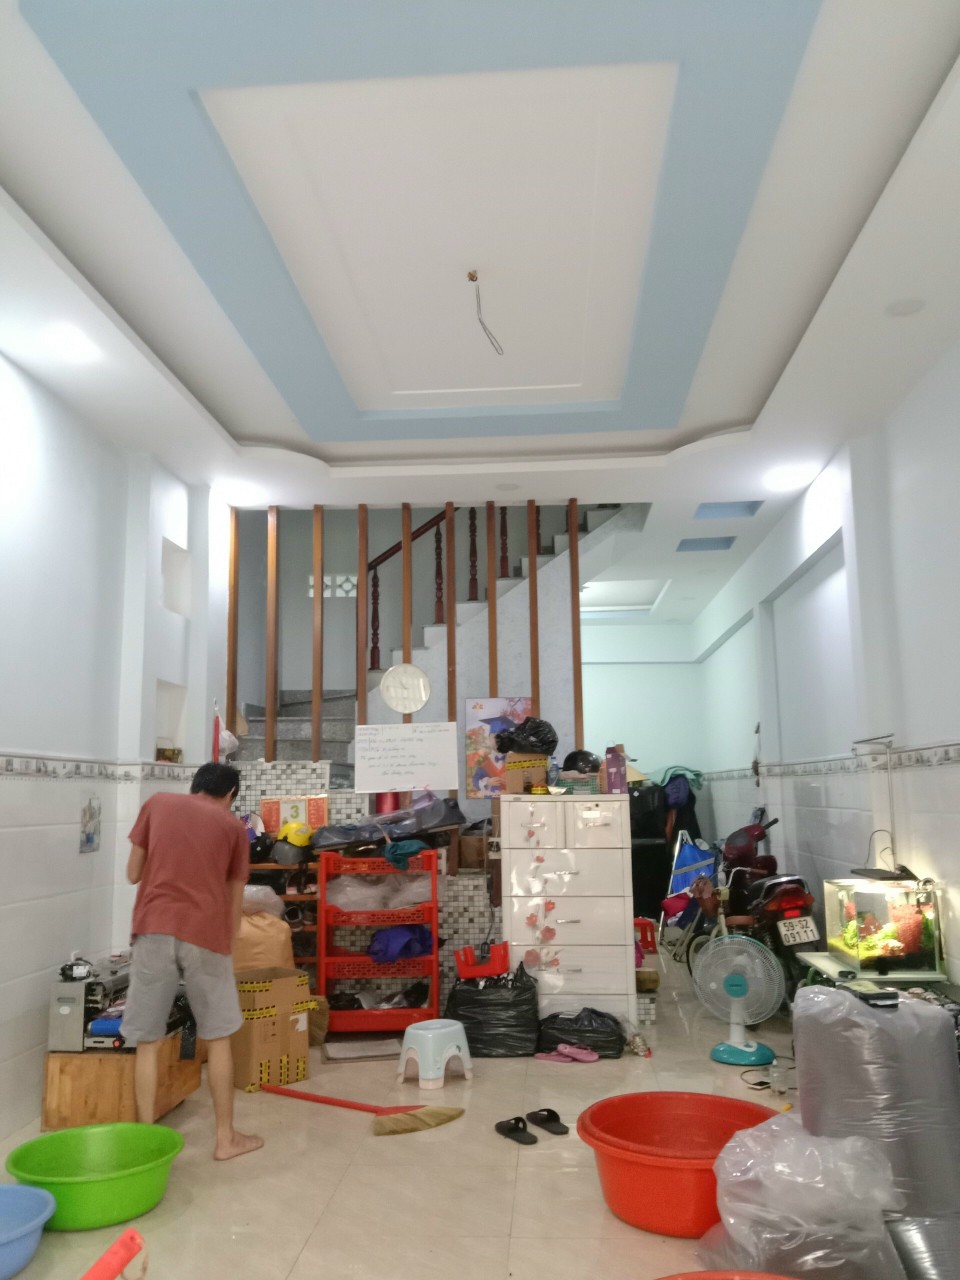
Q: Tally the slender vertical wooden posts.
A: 9